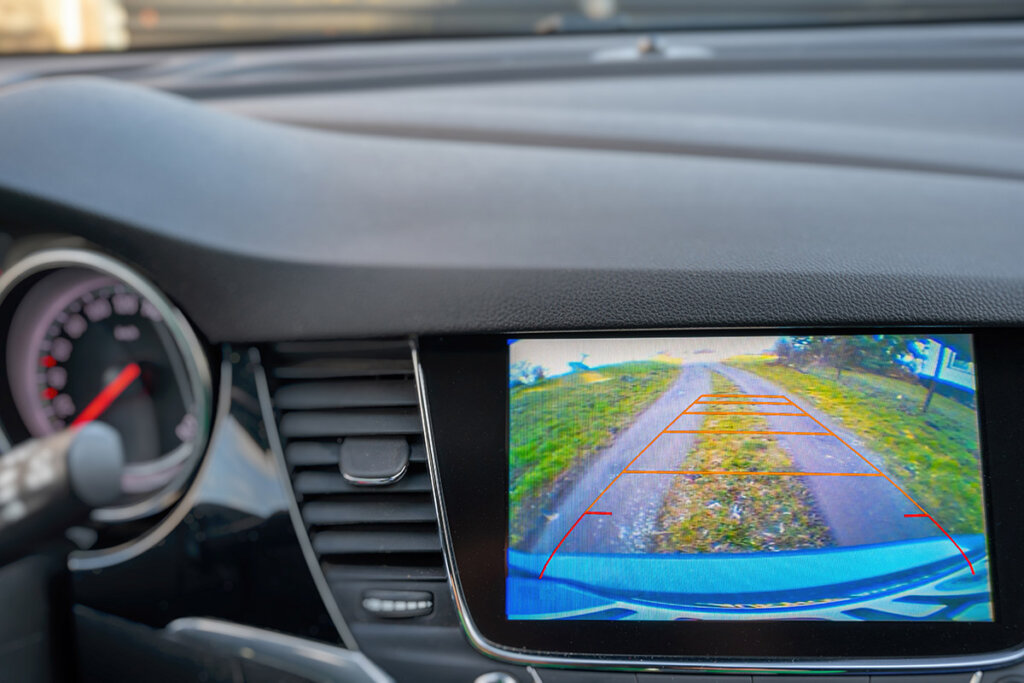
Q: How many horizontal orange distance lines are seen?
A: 5